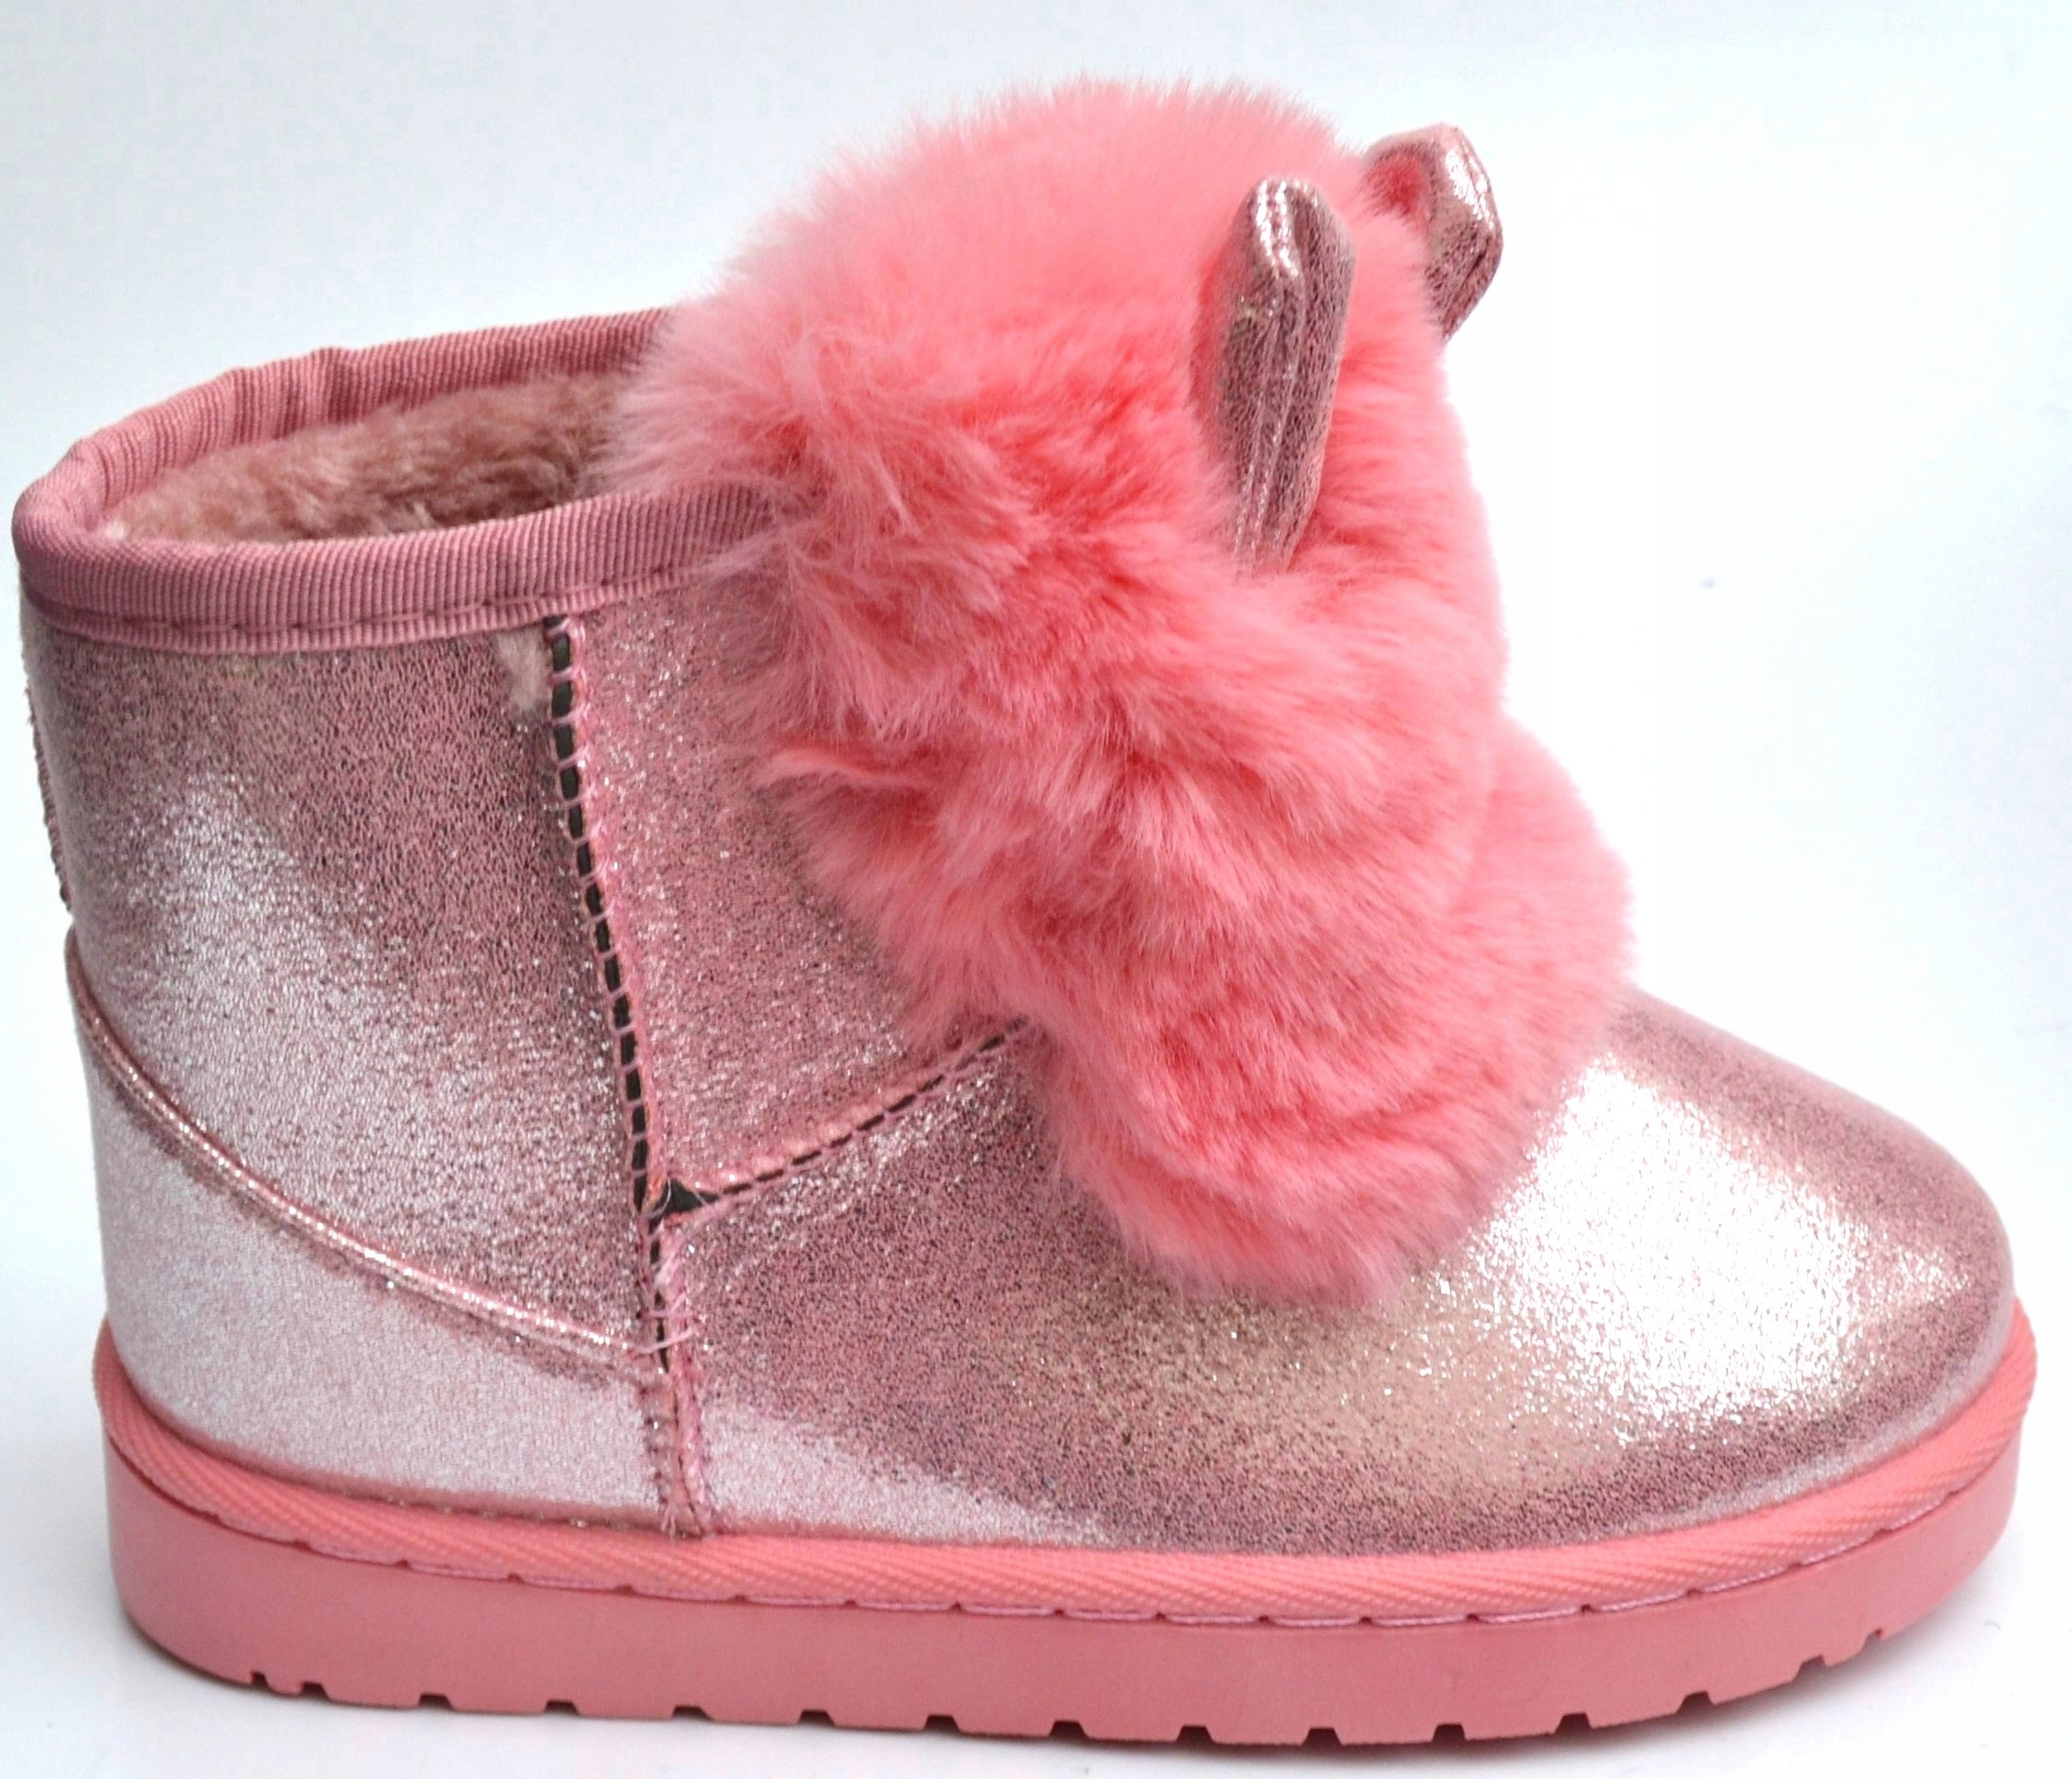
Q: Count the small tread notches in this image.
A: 15